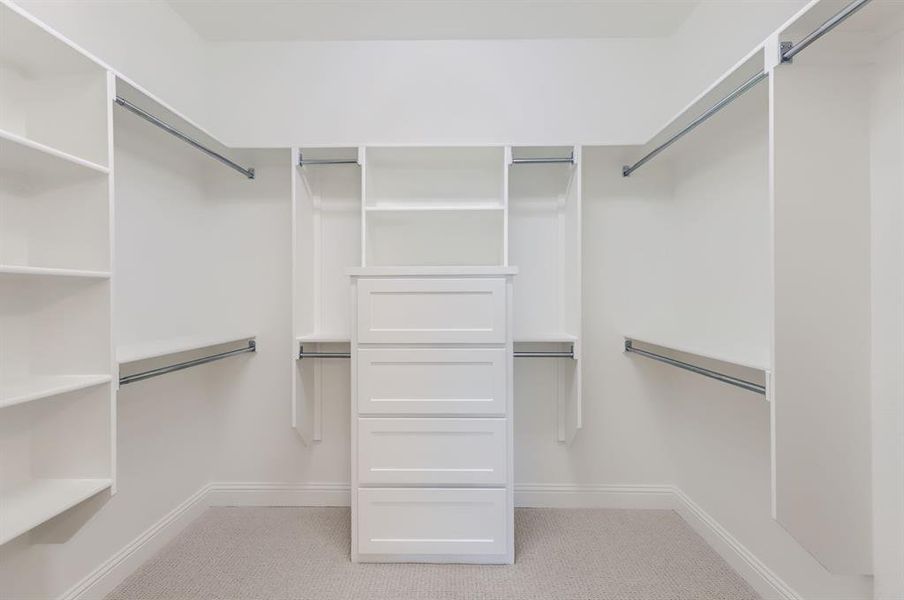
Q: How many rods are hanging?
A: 9